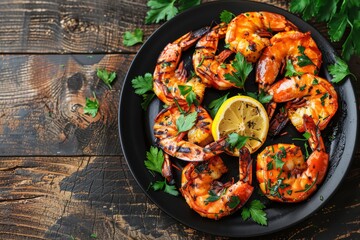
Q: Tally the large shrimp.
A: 8